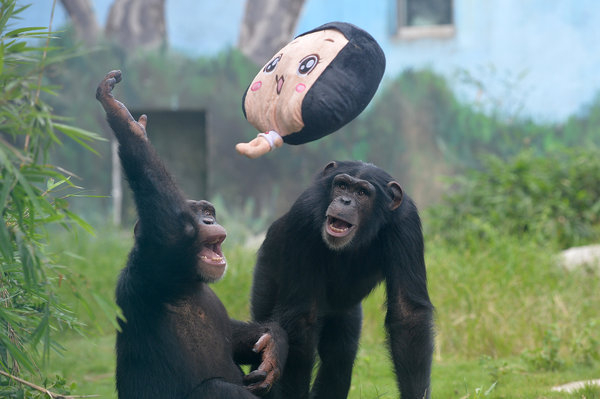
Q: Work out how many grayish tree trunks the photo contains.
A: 3